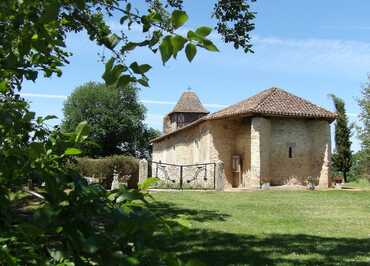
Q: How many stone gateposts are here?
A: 2